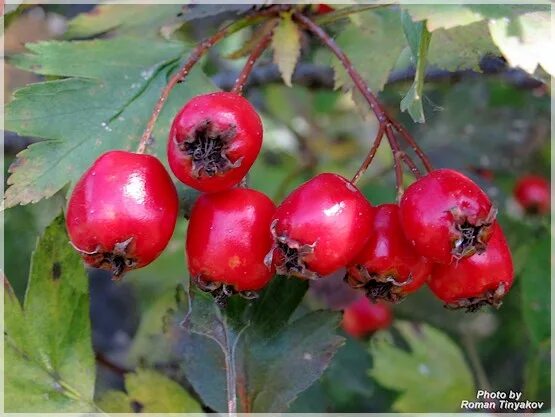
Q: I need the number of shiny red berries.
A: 7